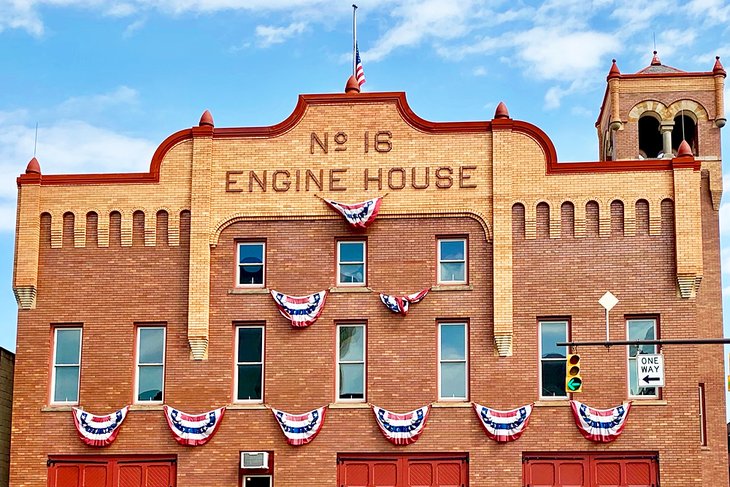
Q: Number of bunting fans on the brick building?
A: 9